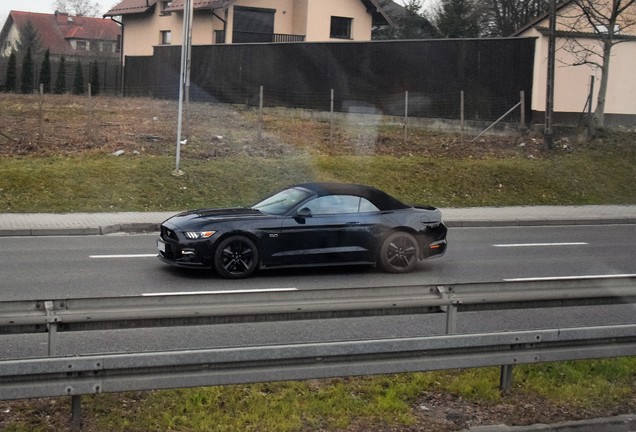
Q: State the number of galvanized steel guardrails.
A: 2